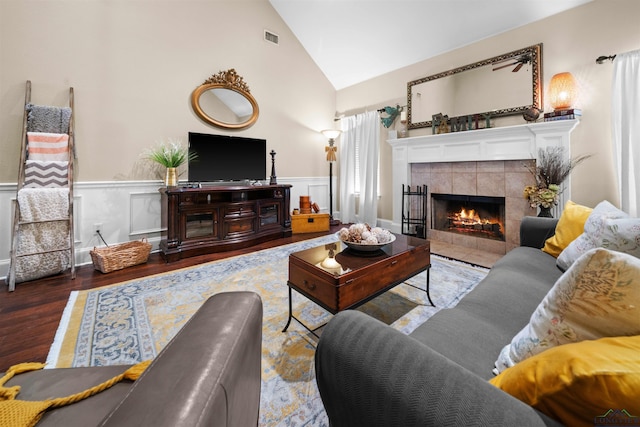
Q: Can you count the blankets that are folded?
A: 4